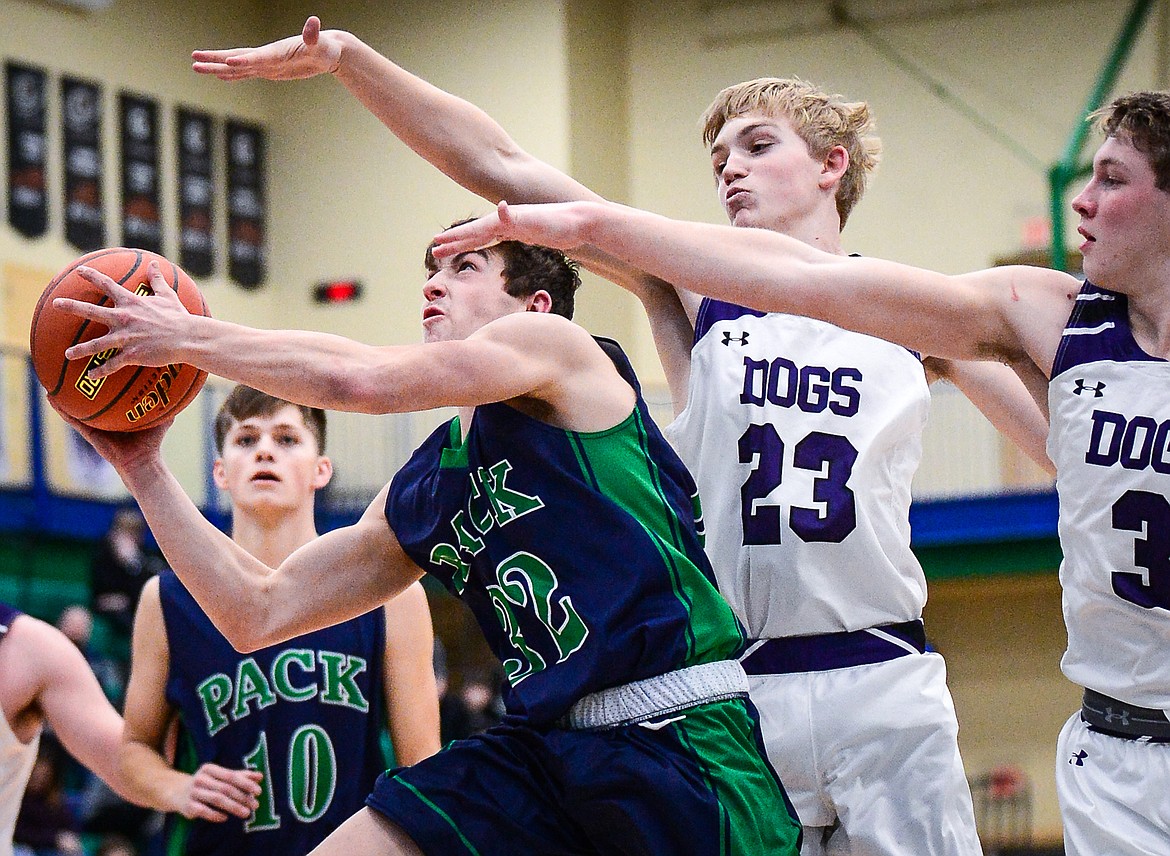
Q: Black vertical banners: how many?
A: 5